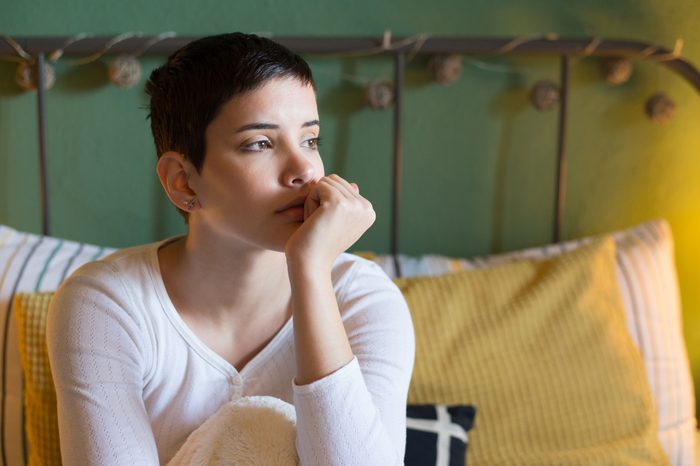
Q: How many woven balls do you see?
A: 7